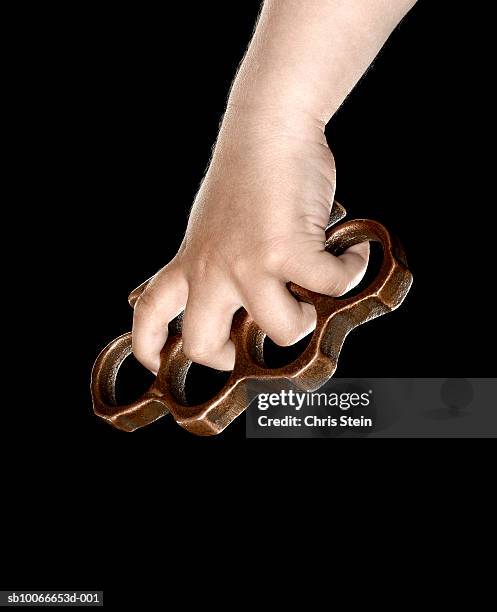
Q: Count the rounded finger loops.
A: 4